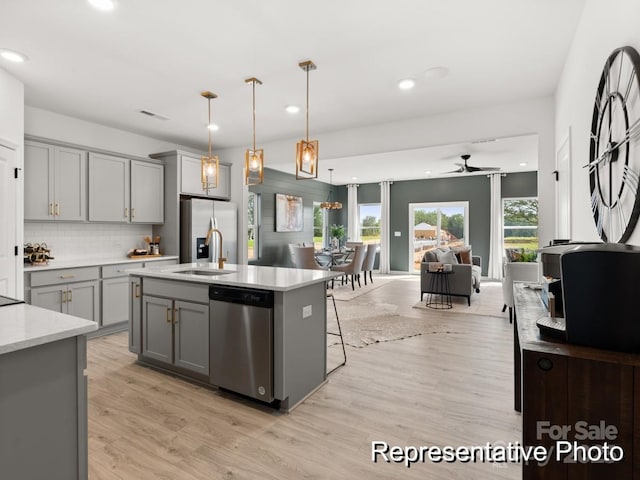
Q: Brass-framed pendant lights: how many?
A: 3